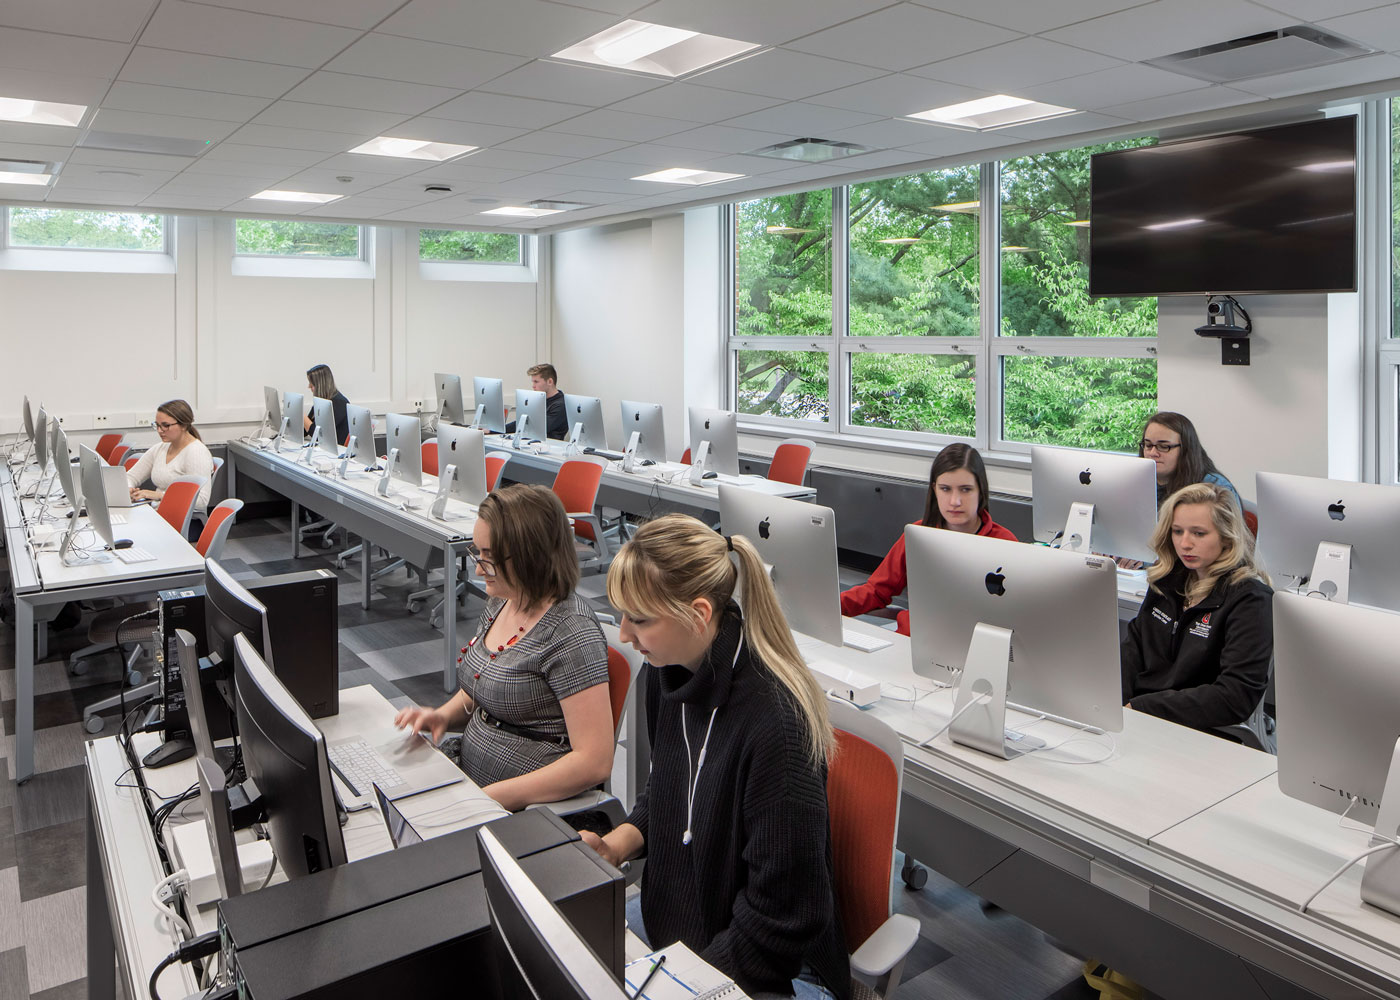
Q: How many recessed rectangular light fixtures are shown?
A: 8